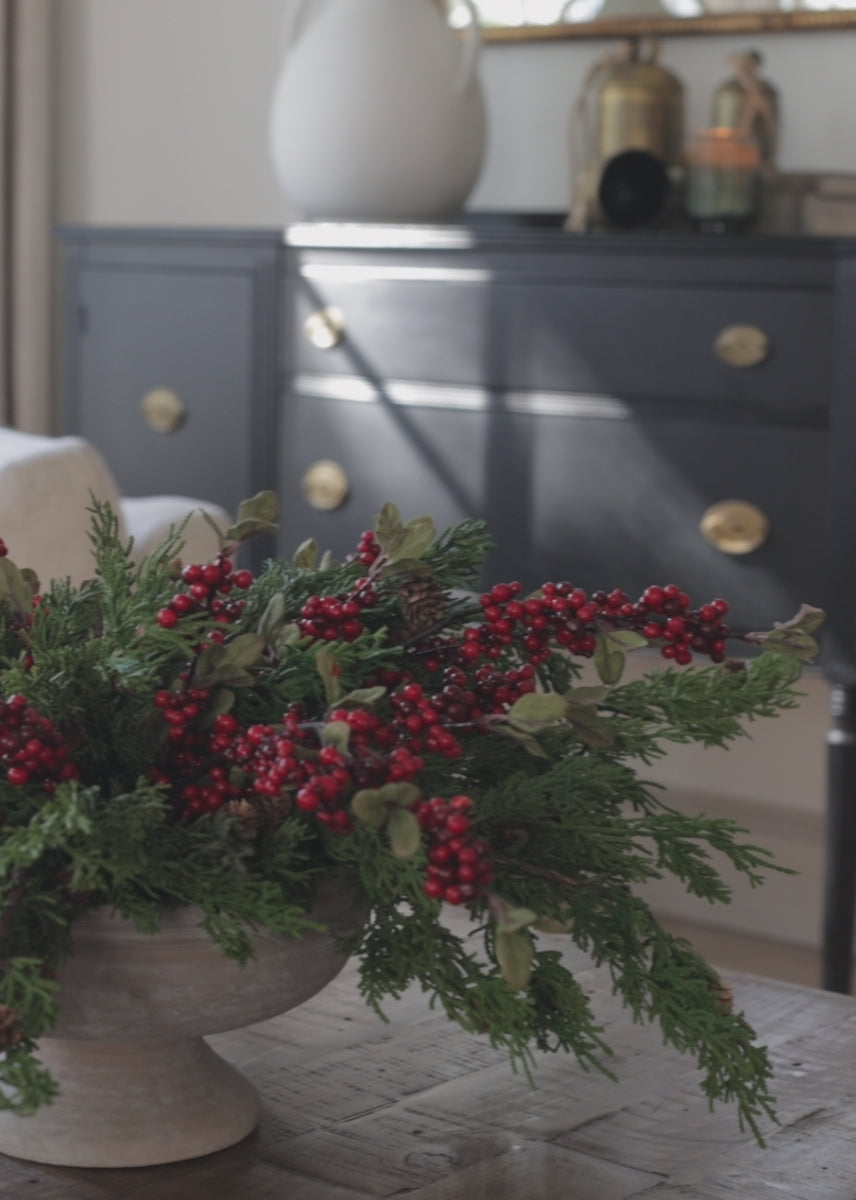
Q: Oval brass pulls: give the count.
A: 5